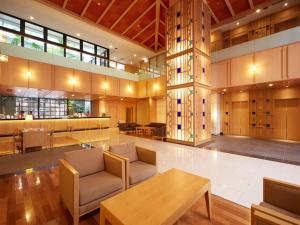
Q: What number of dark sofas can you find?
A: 2